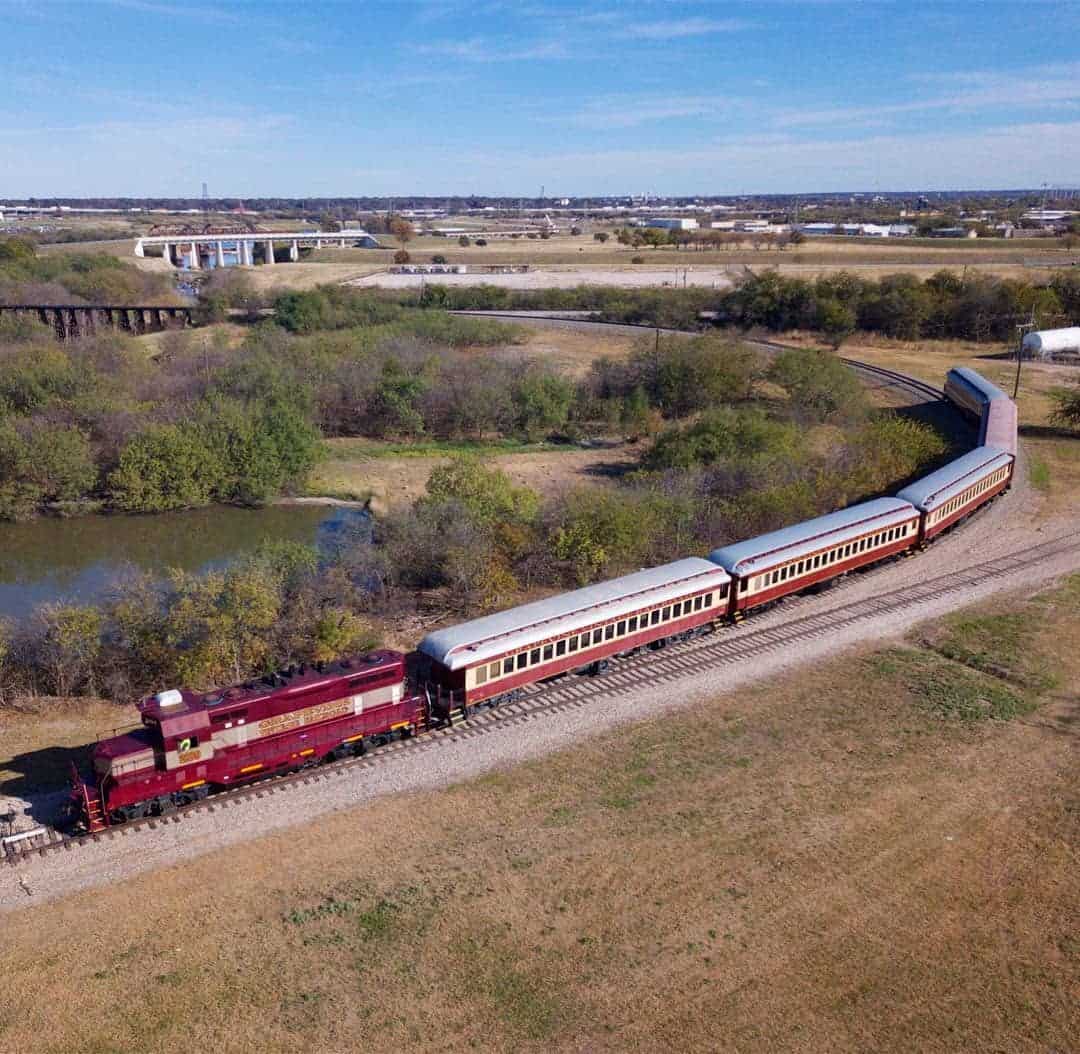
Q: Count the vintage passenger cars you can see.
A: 5